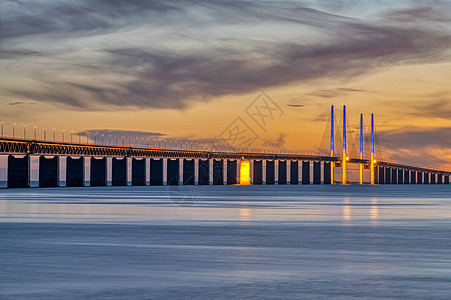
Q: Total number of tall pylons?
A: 4